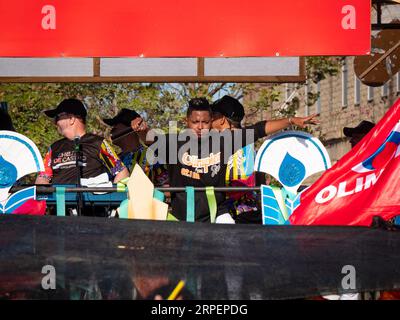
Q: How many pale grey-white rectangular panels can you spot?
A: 3